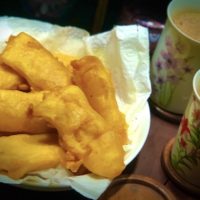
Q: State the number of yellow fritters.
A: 6